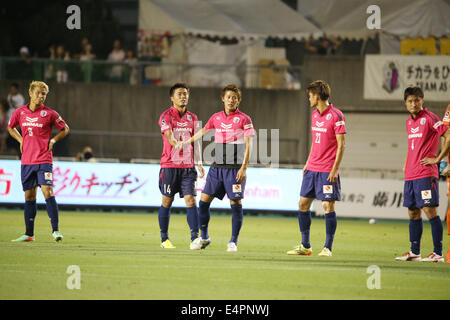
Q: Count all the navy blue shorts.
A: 5